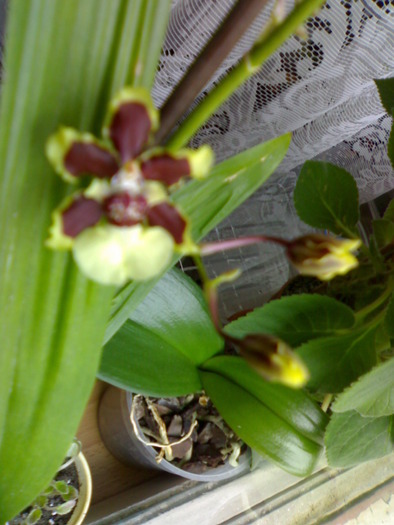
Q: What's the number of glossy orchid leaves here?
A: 2